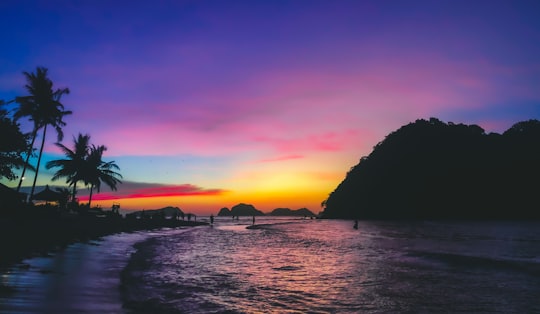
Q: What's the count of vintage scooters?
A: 0